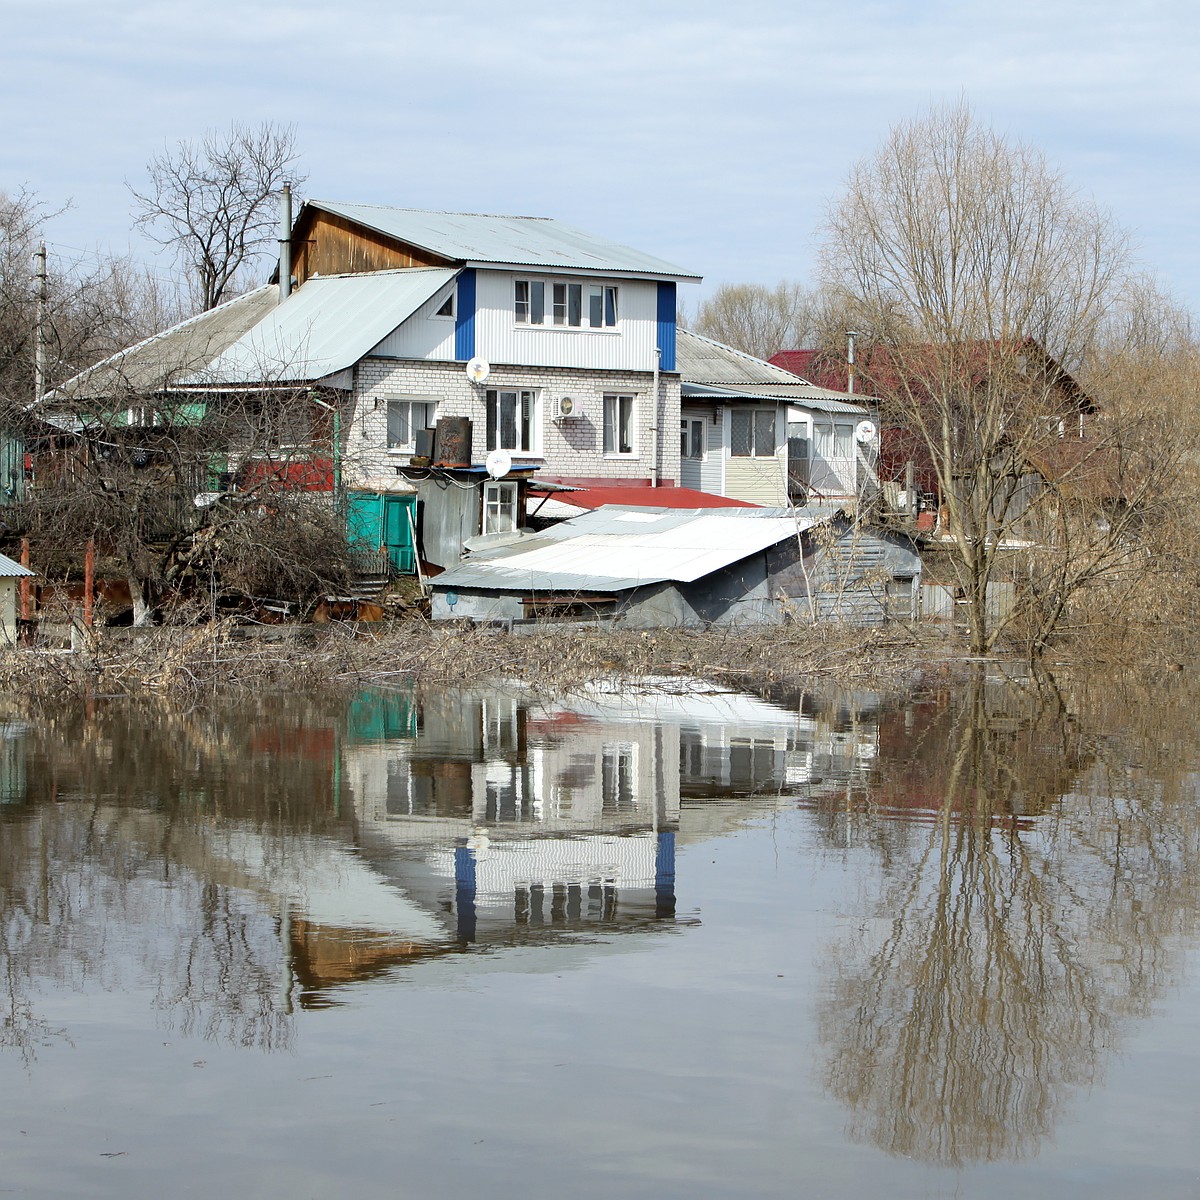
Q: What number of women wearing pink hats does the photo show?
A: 0